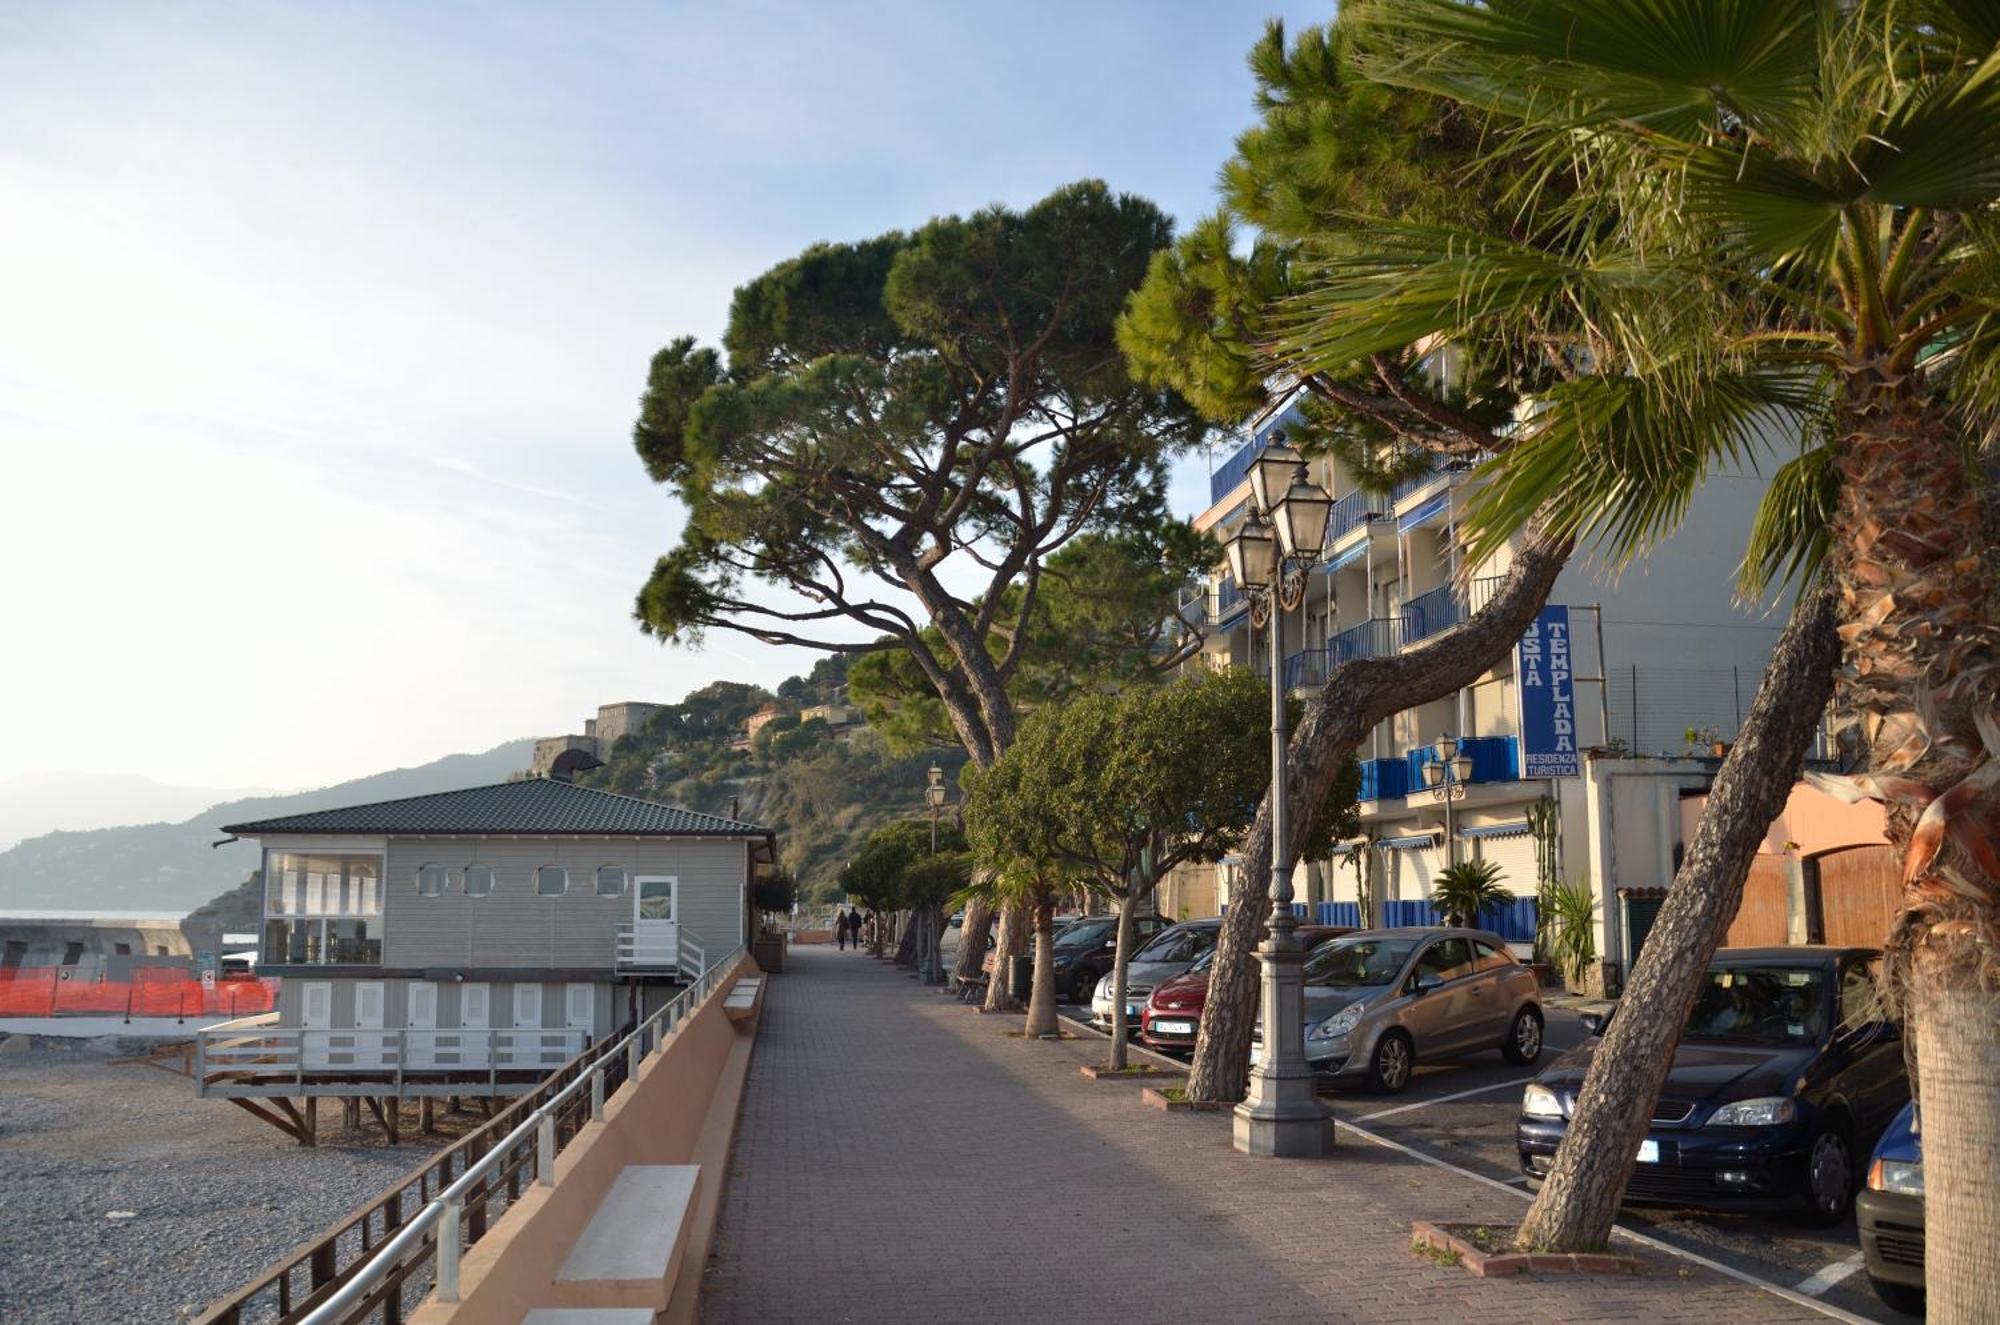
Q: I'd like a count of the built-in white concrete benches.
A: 5